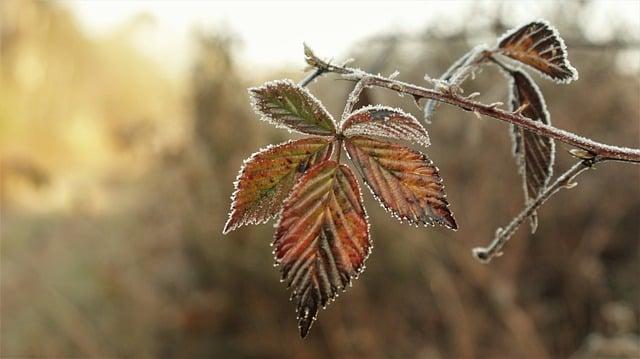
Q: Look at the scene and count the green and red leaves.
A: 5